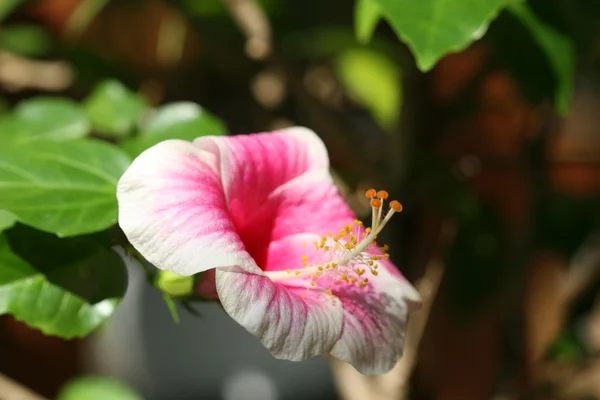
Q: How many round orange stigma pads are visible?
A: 4